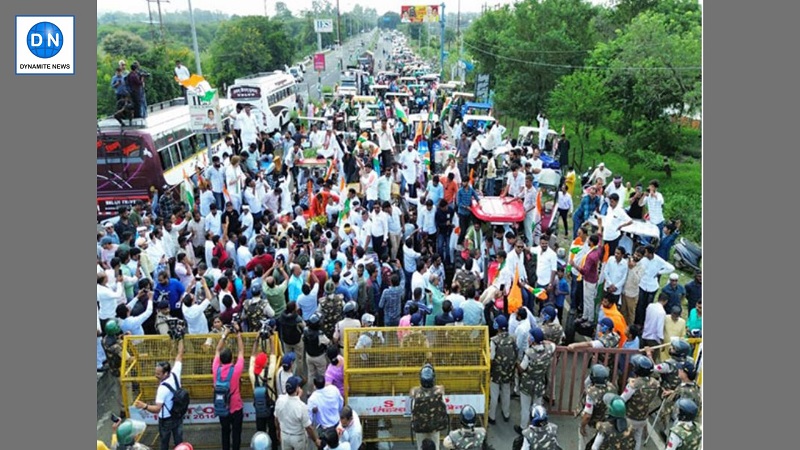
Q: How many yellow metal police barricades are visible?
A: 2